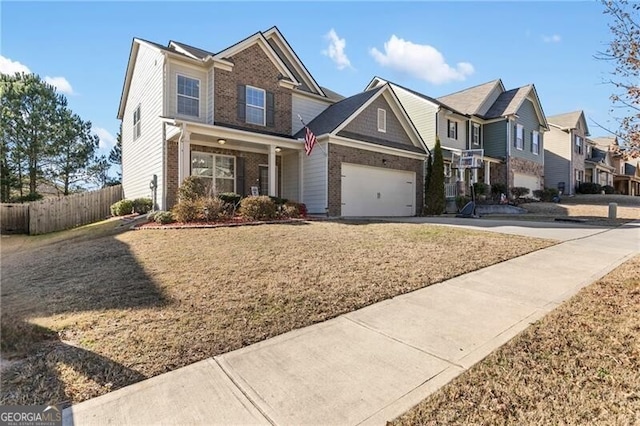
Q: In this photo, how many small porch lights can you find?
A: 2